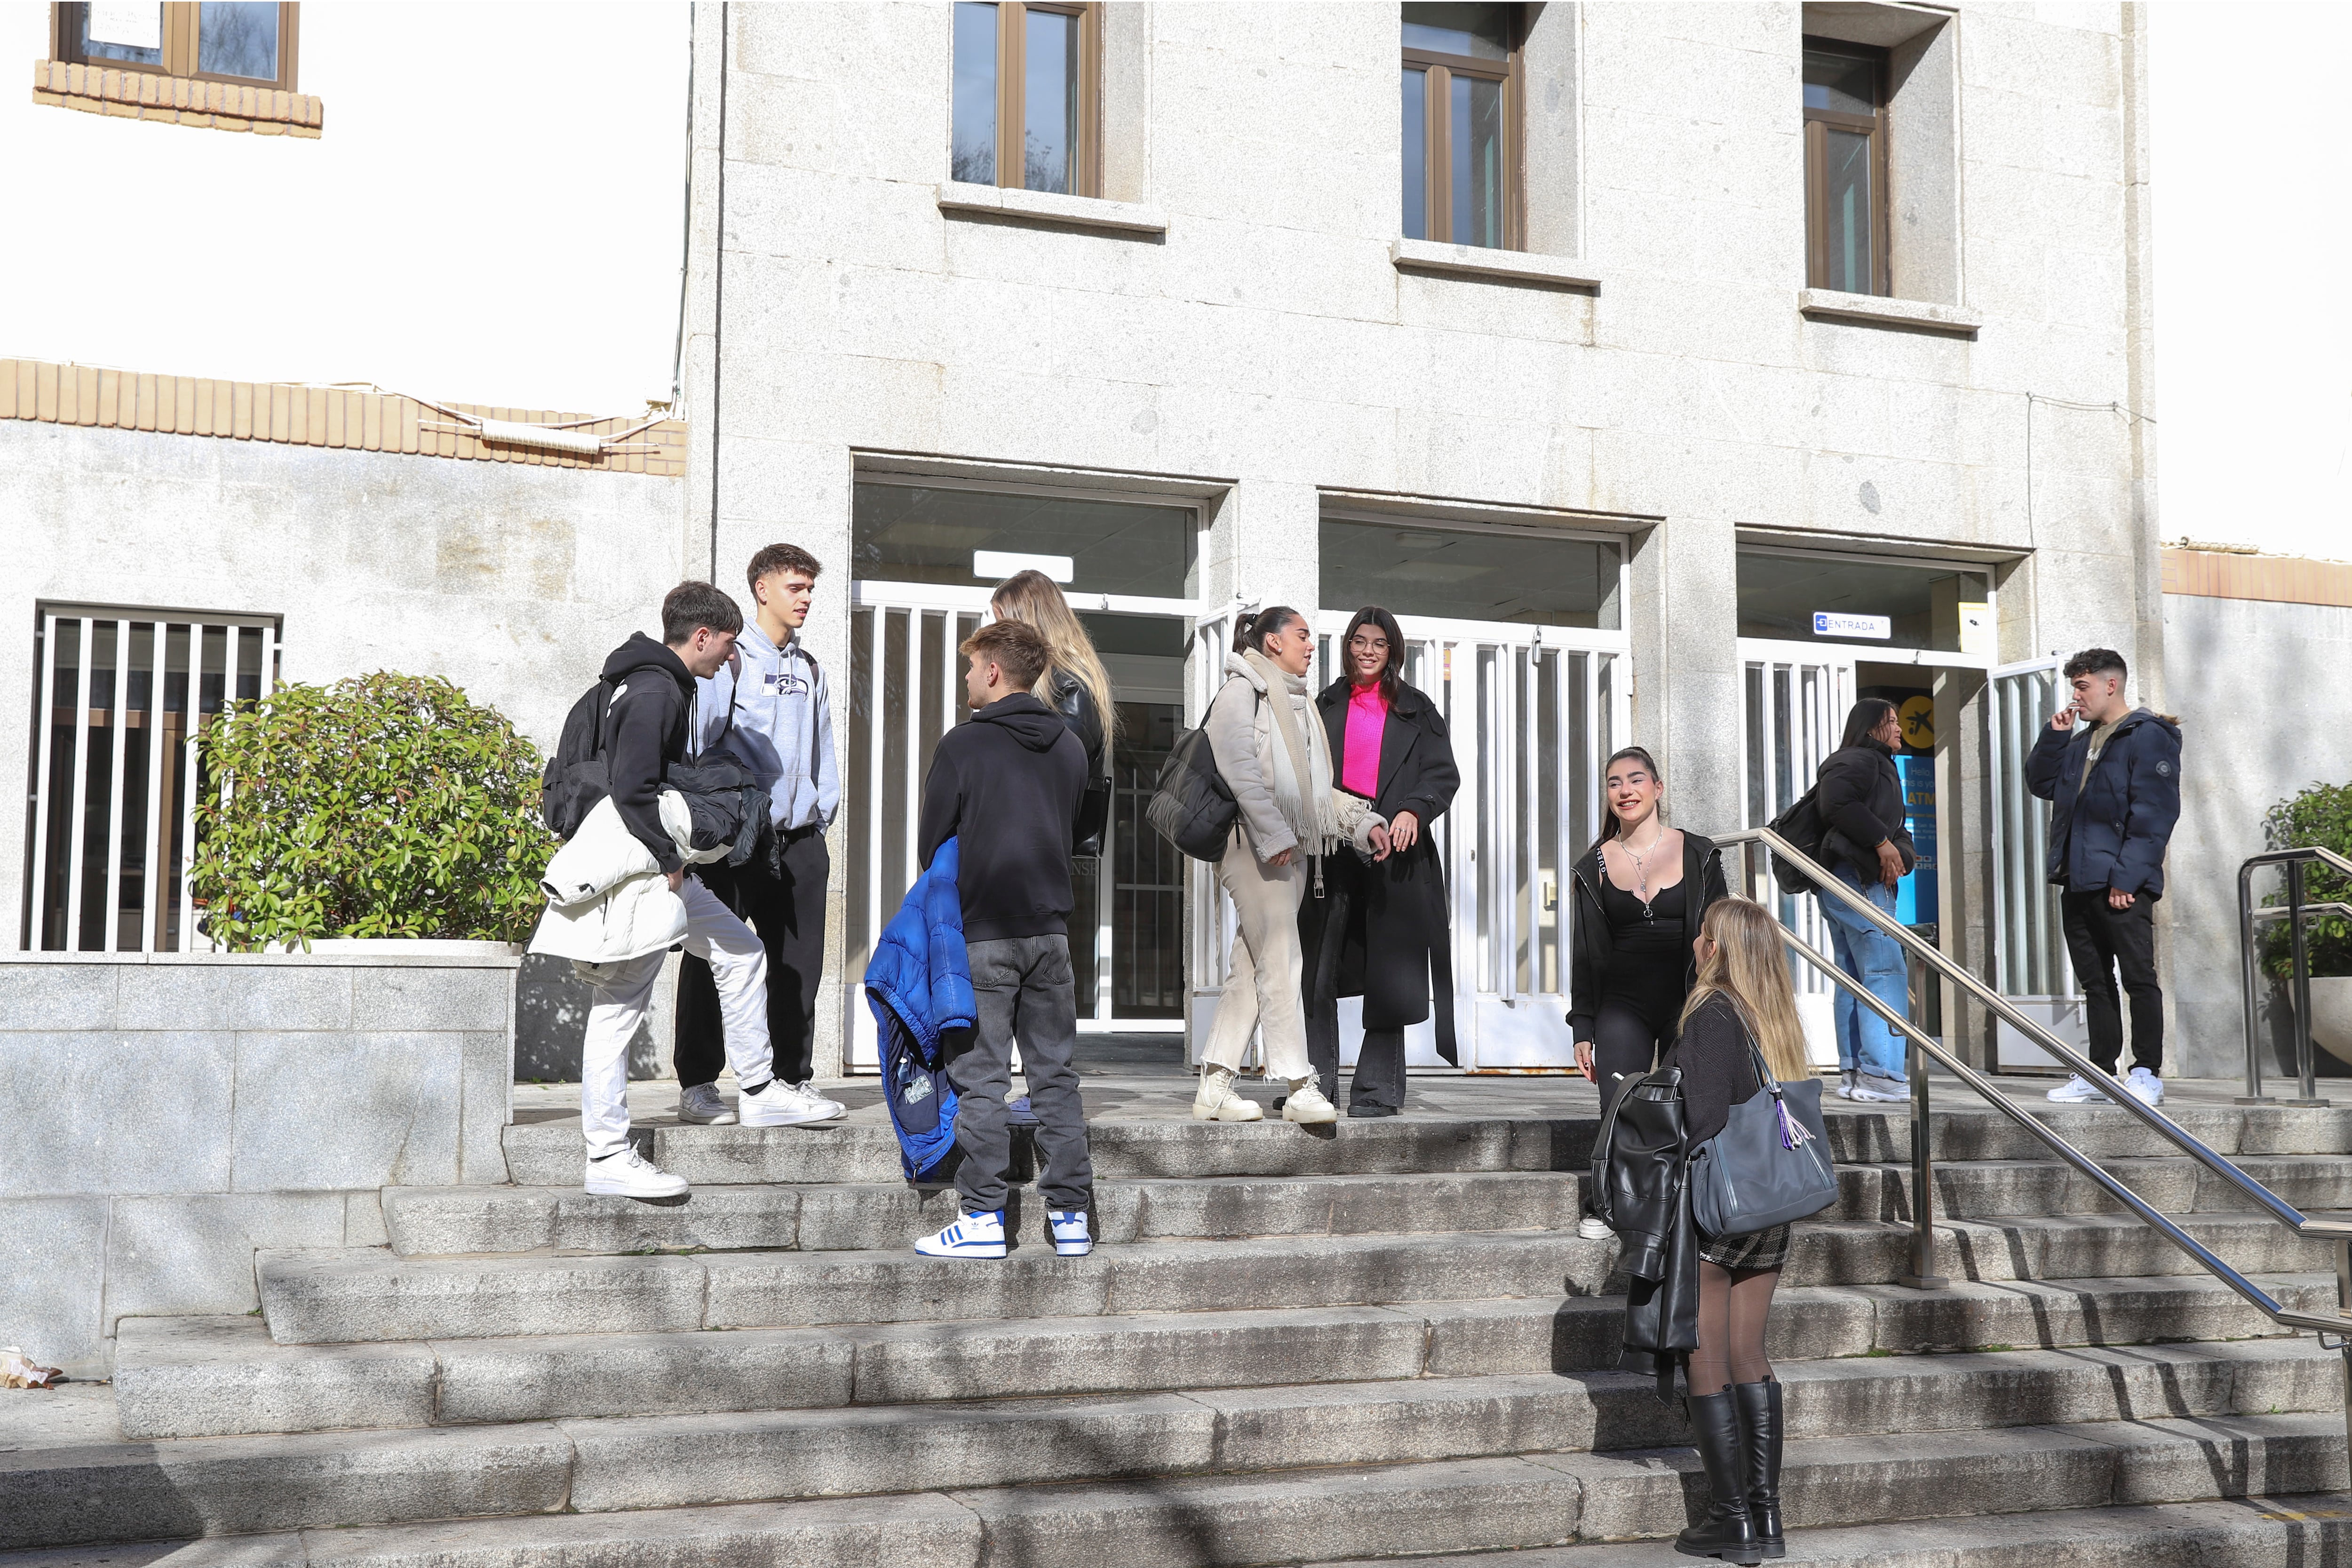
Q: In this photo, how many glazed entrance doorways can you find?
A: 3